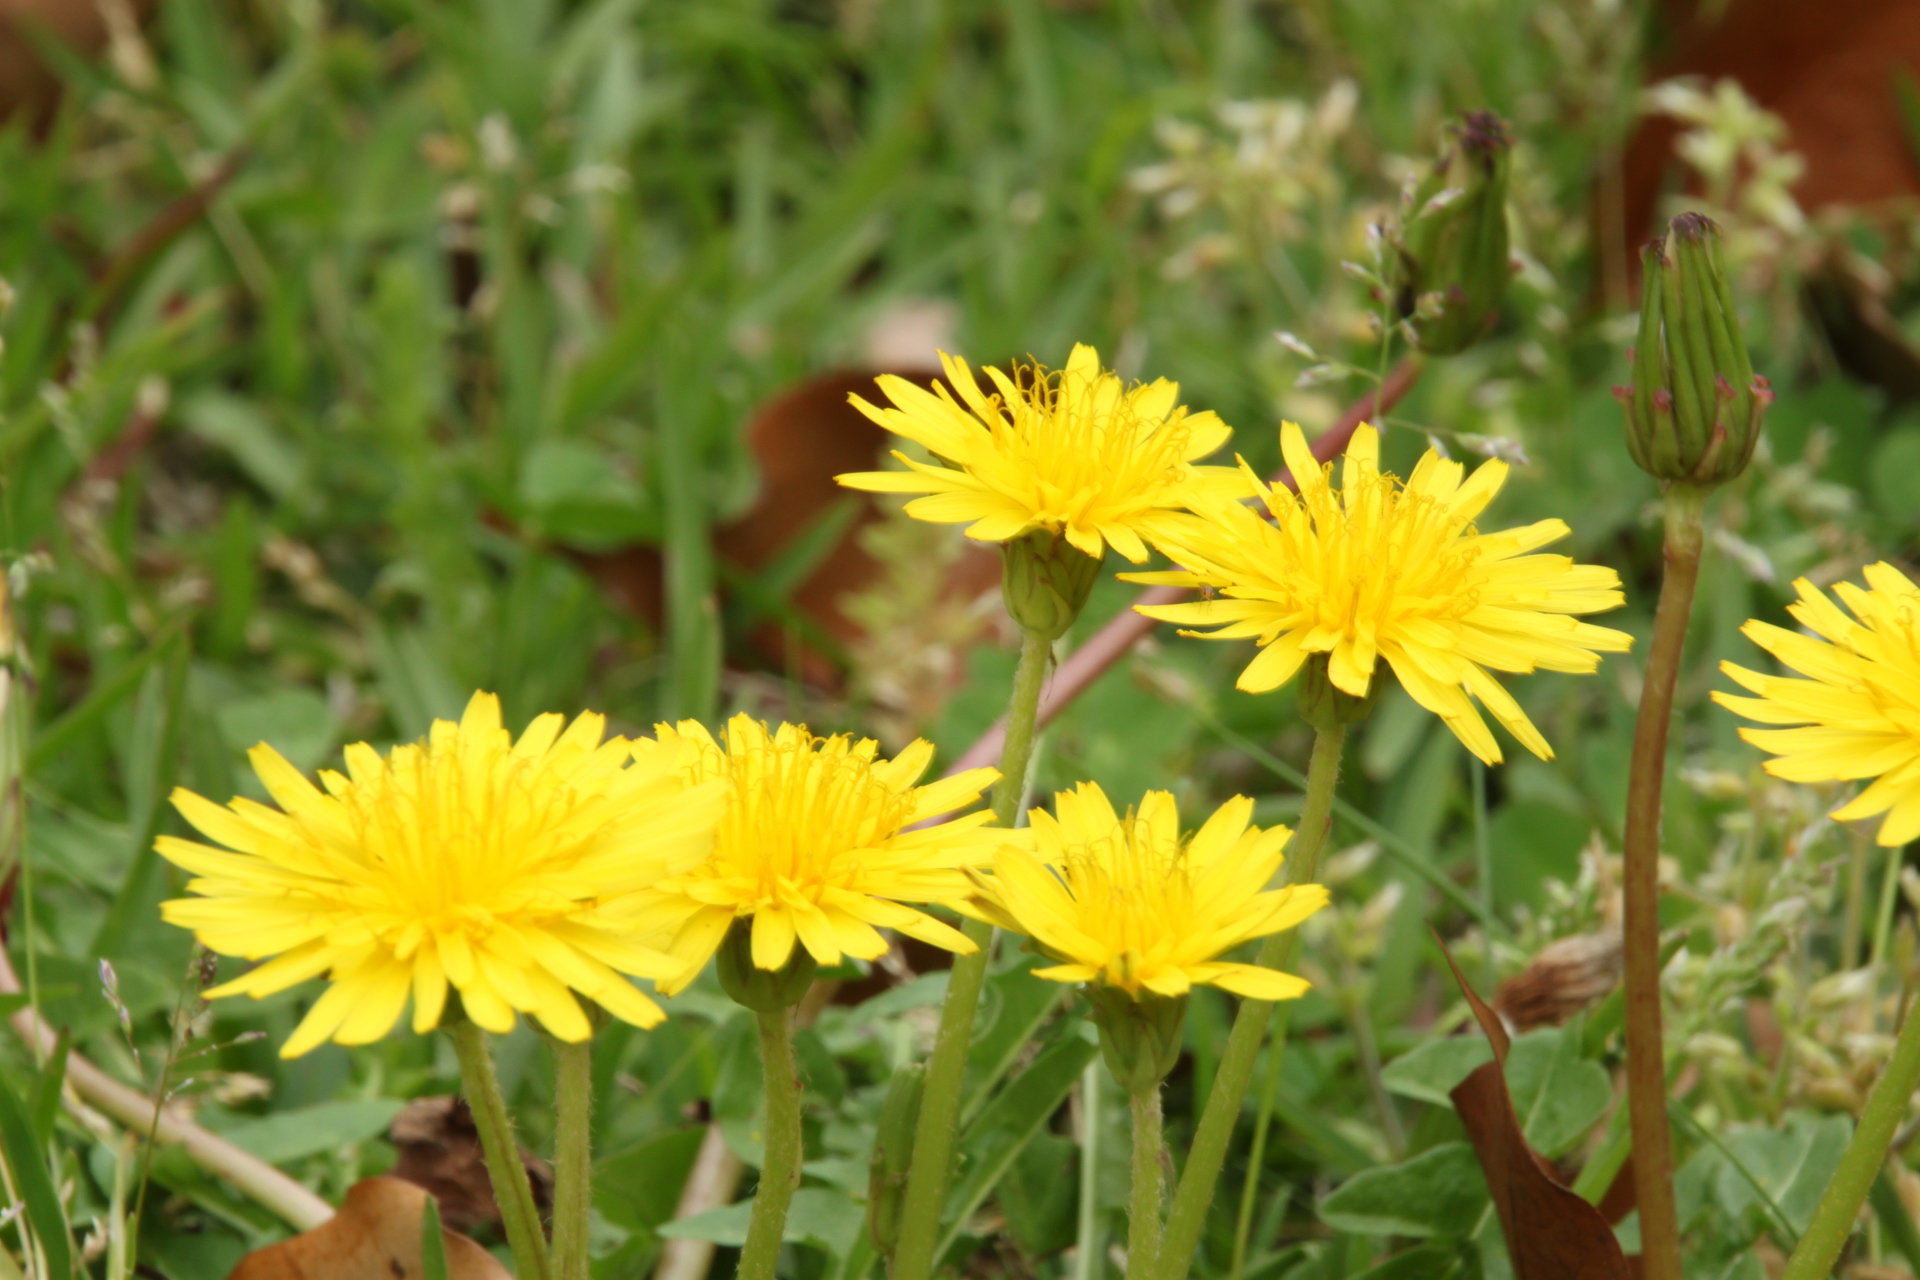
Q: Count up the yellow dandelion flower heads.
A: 6